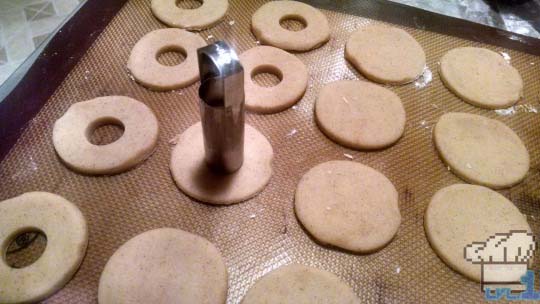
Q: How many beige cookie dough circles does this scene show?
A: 15